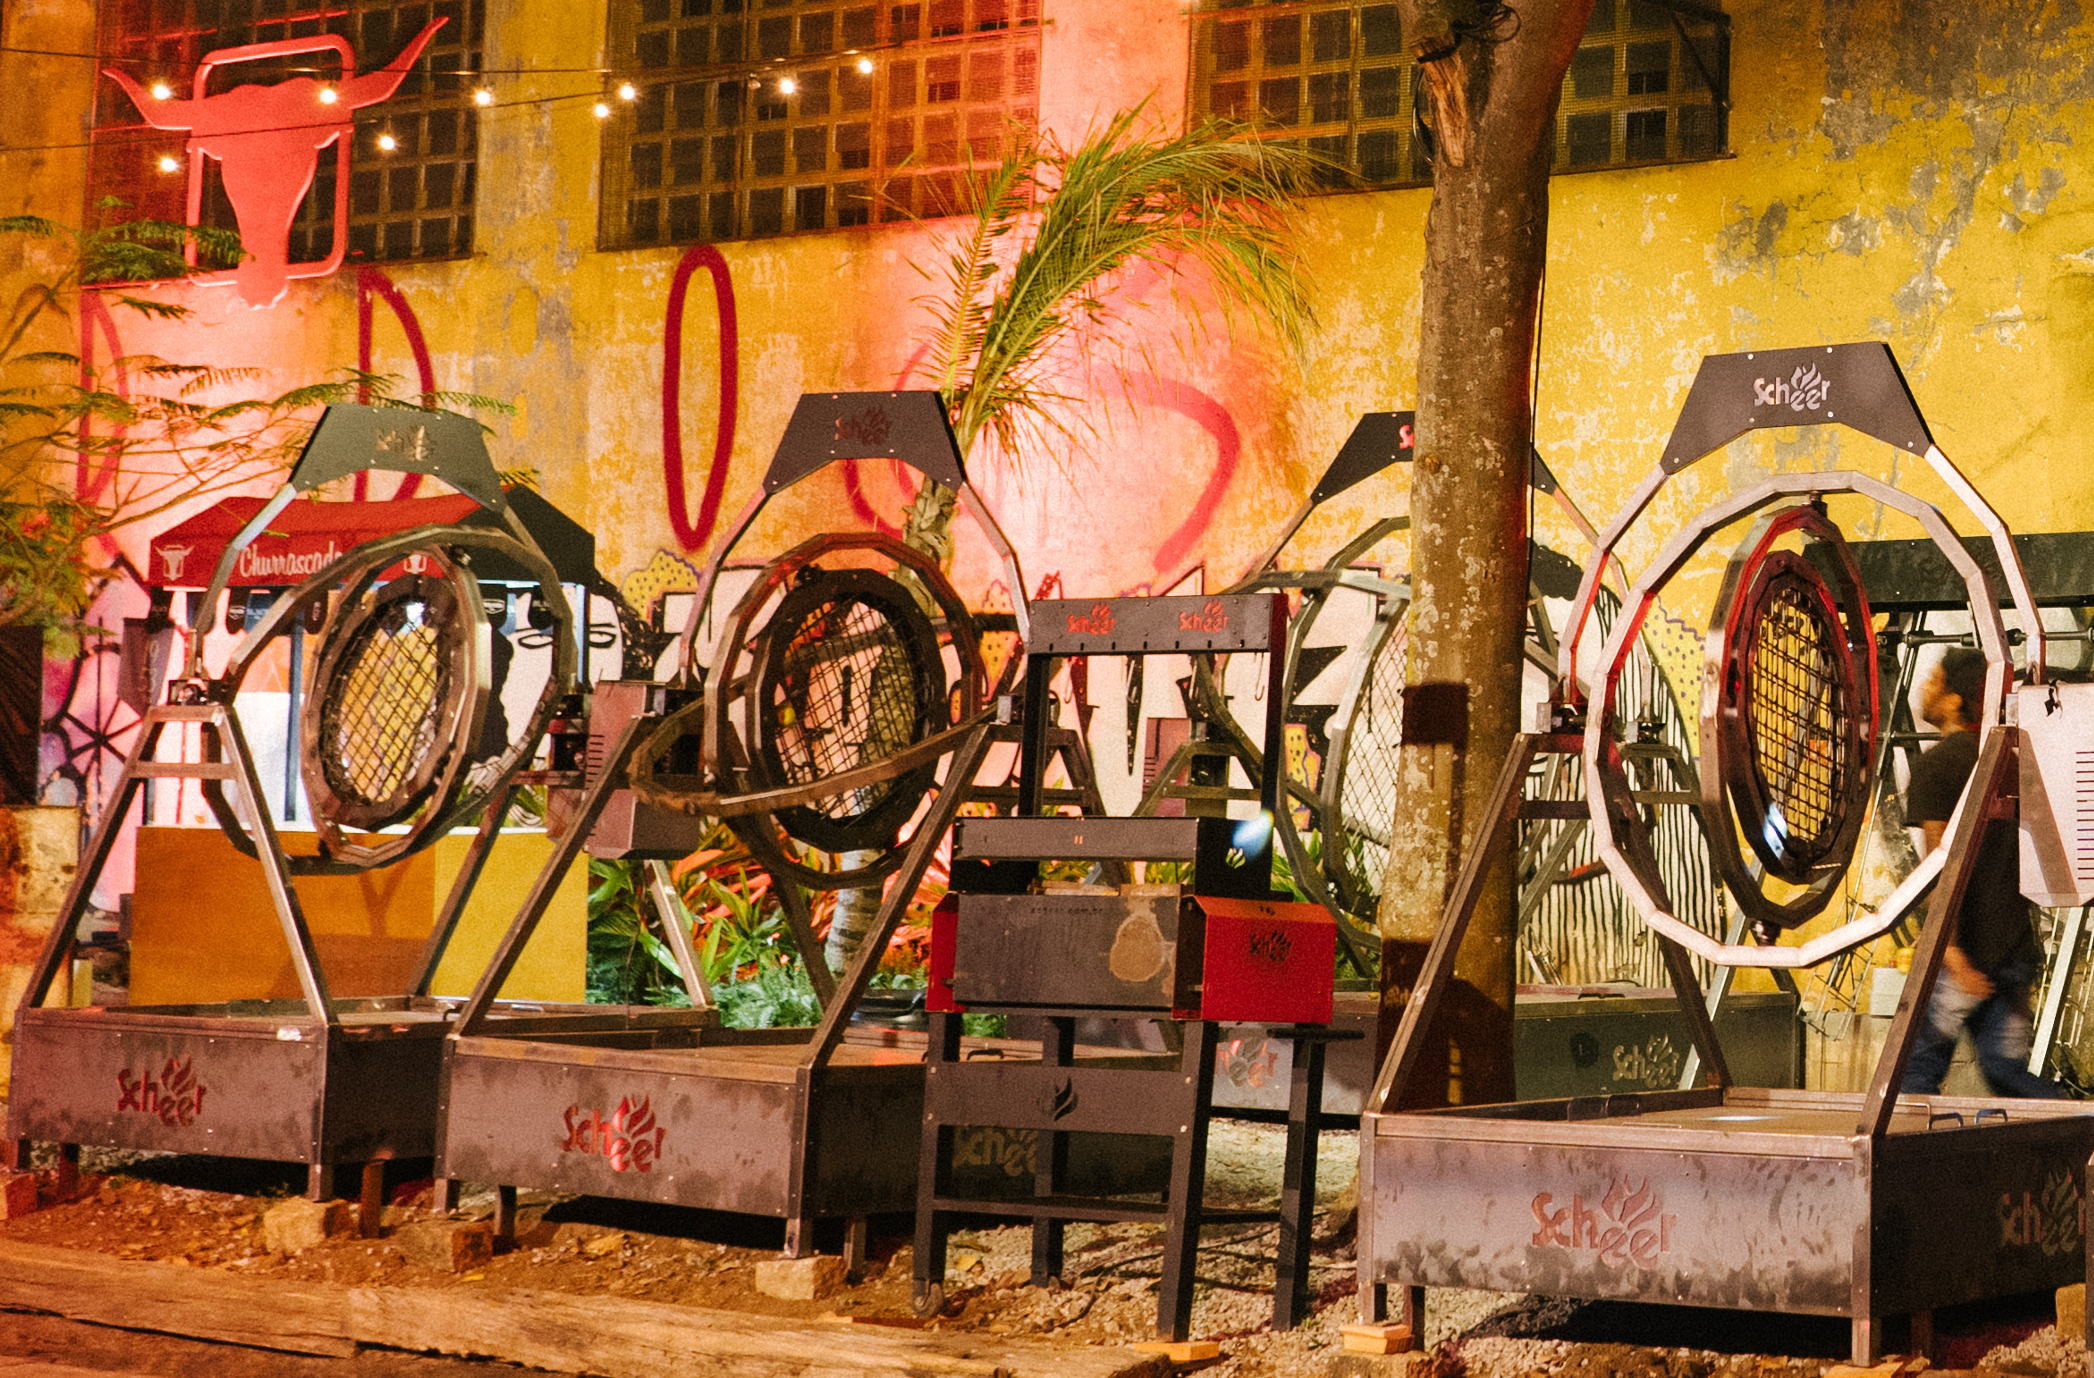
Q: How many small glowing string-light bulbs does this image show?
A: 9